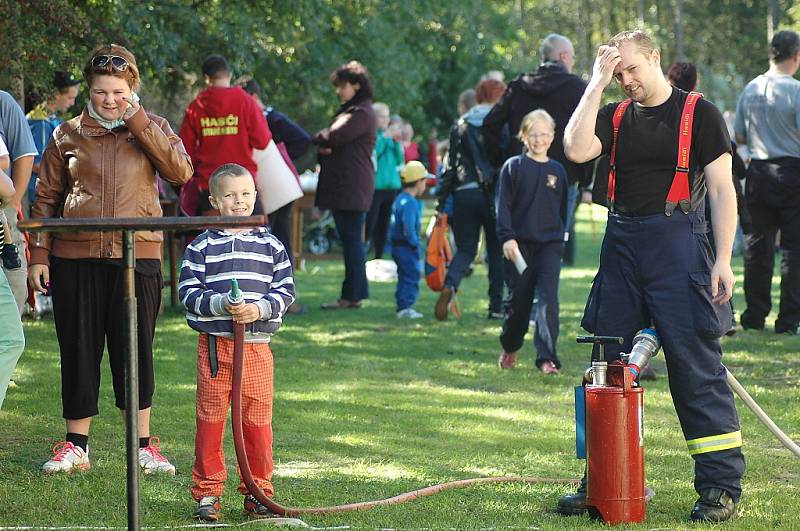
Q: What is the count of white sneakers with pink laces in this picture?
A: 2